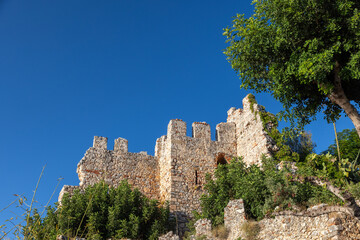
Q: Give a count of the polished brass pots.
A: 0